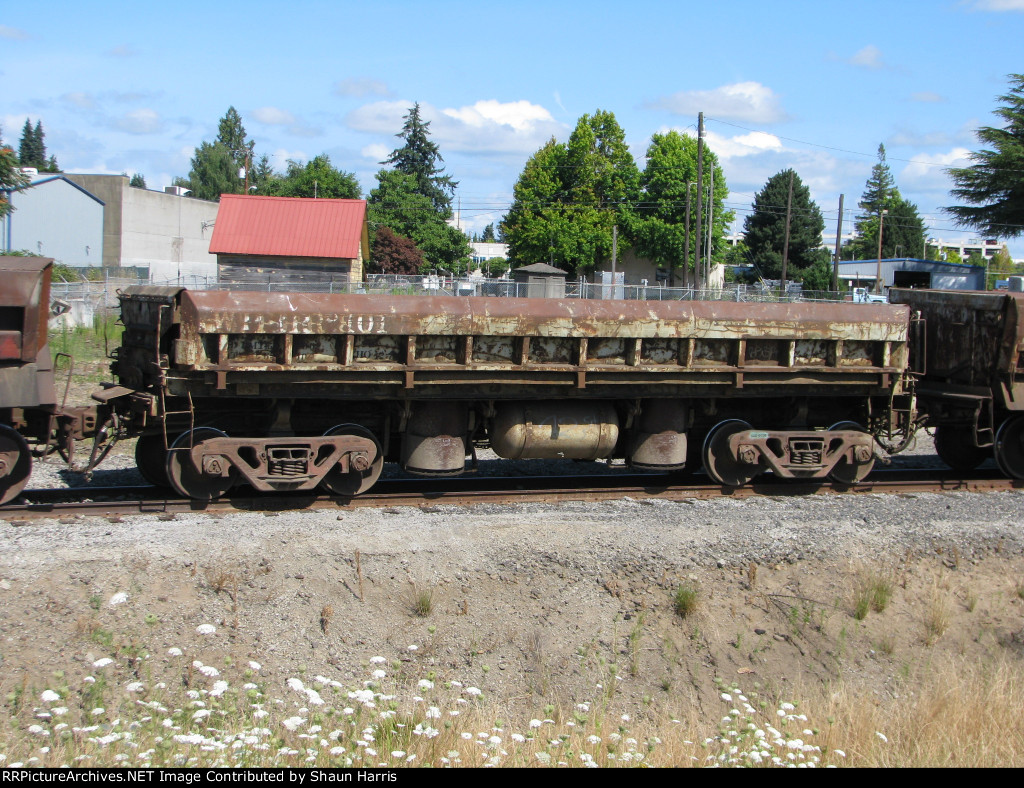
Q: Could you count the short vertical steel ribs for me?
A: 13